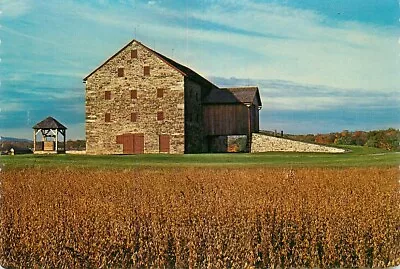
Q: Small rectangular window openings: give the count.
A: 9